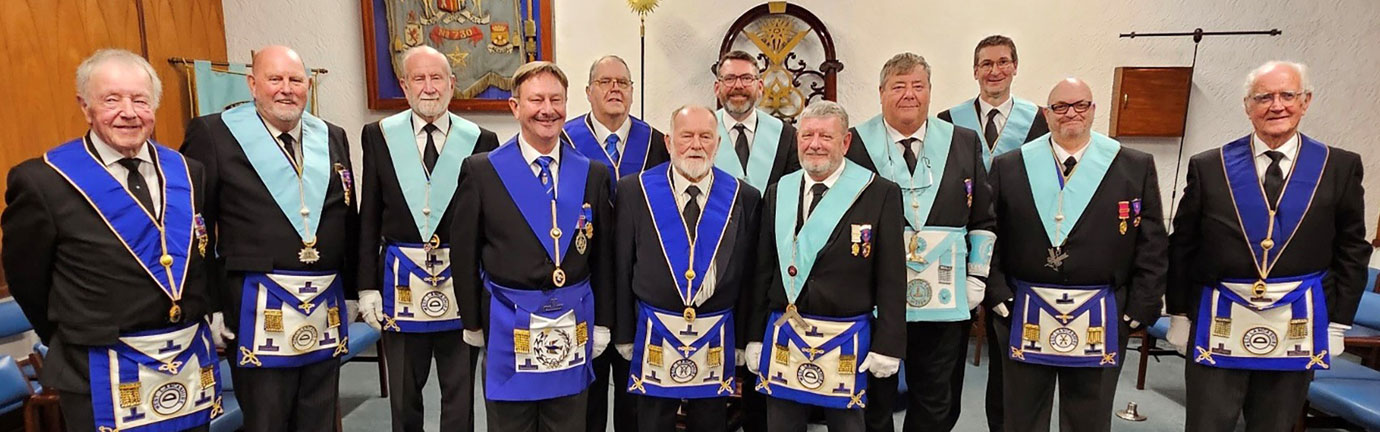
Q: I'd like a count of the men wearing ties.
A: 12